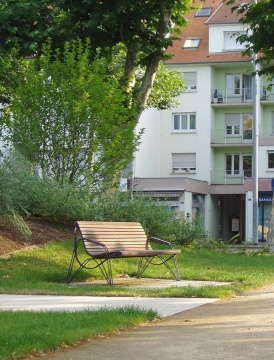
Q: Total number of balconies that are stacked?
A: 3